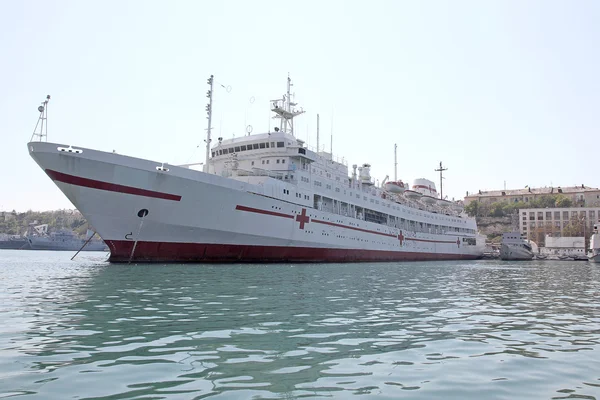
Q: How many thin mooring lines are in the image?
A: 2